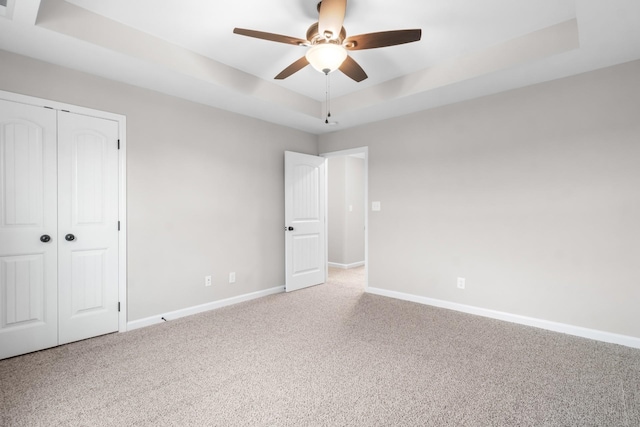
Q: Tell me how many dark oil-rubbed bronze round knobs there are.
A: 3